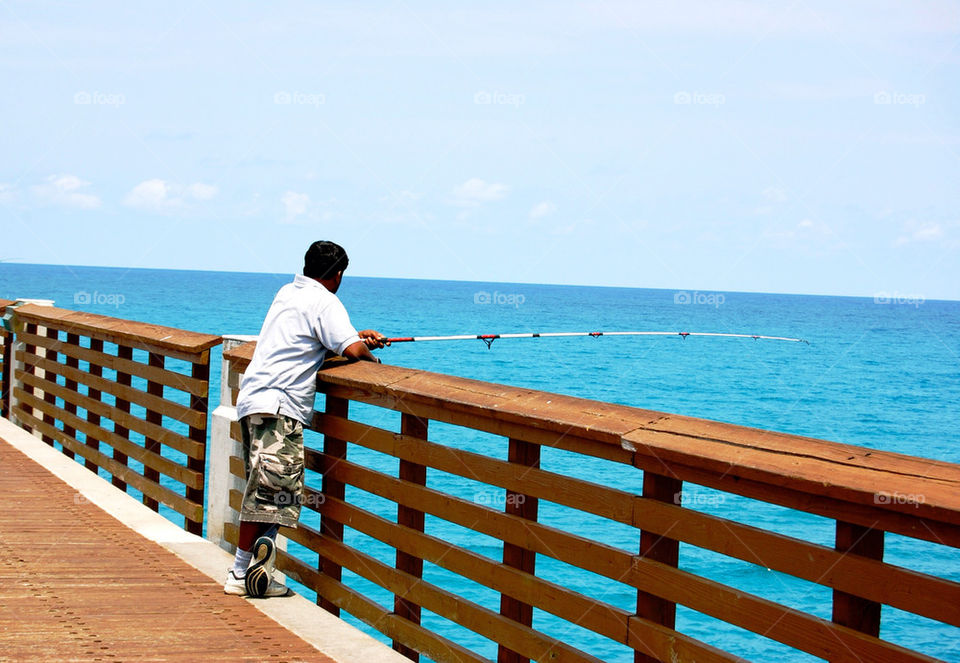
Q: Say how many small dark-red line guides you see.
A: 4